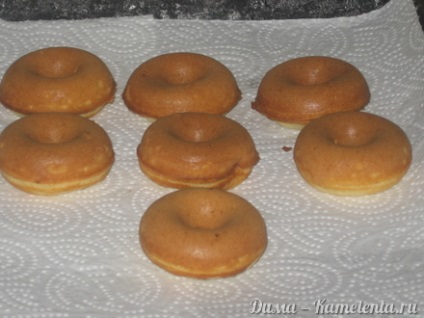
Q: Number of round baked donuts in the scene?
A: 7